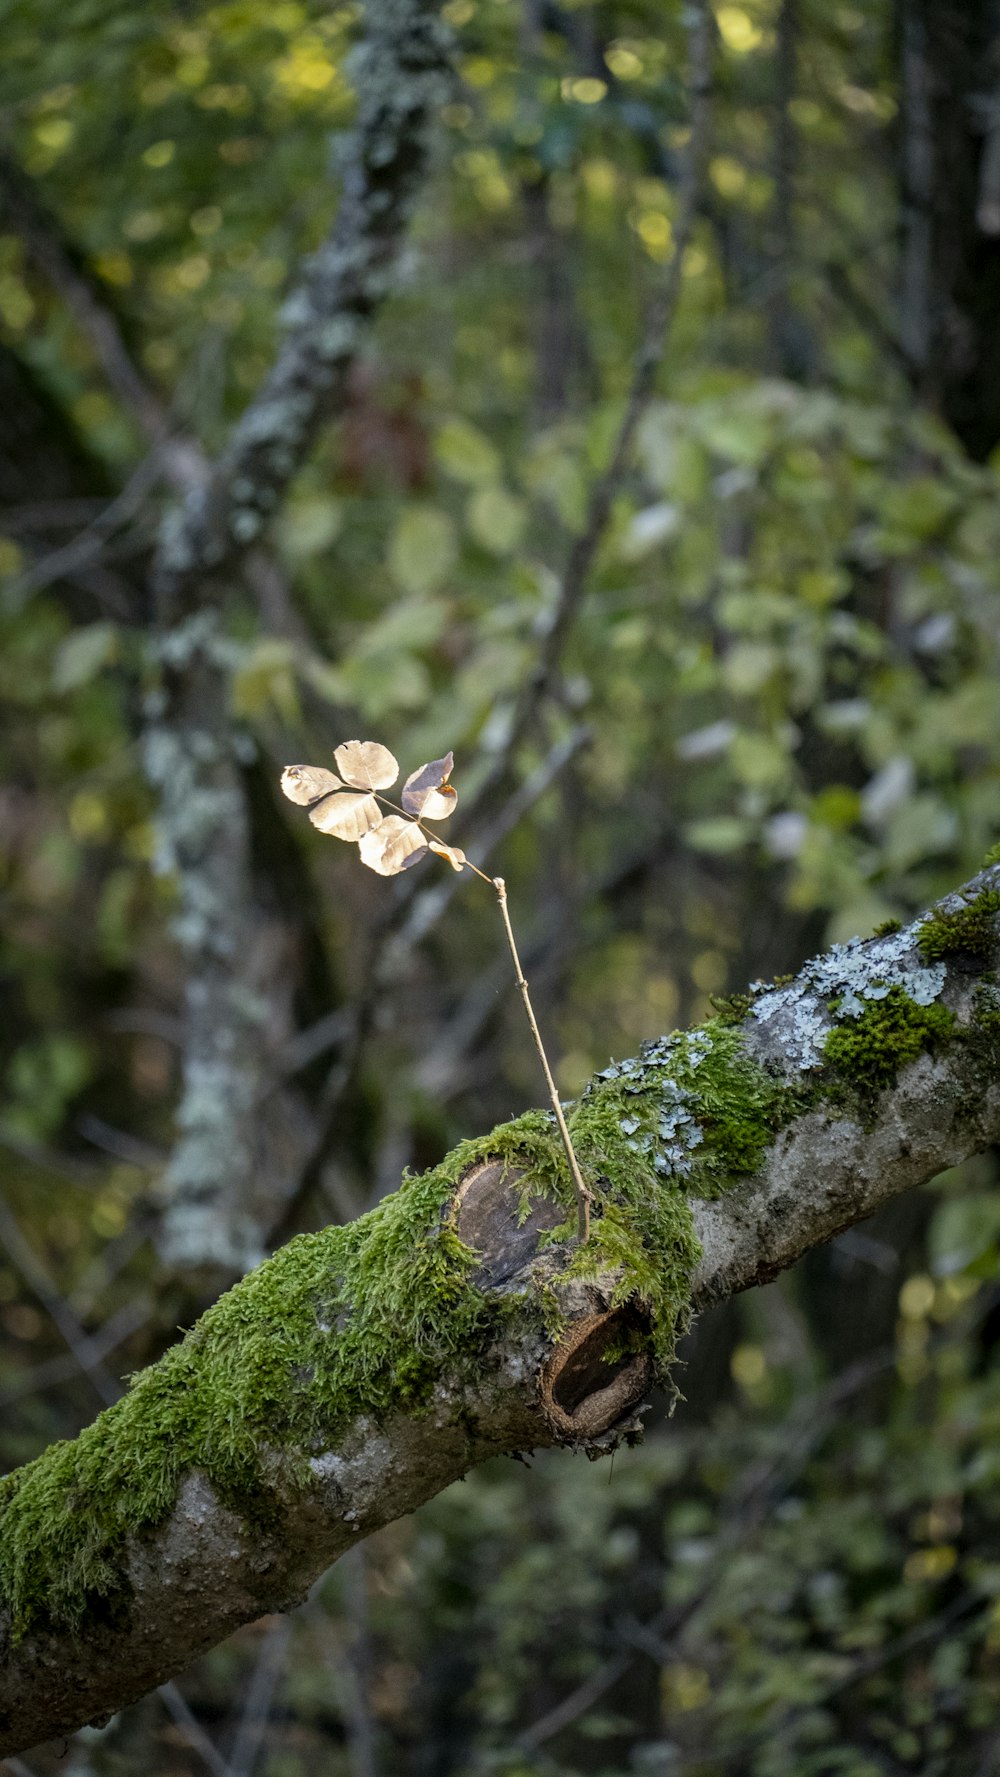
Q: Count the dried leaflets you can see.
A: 6